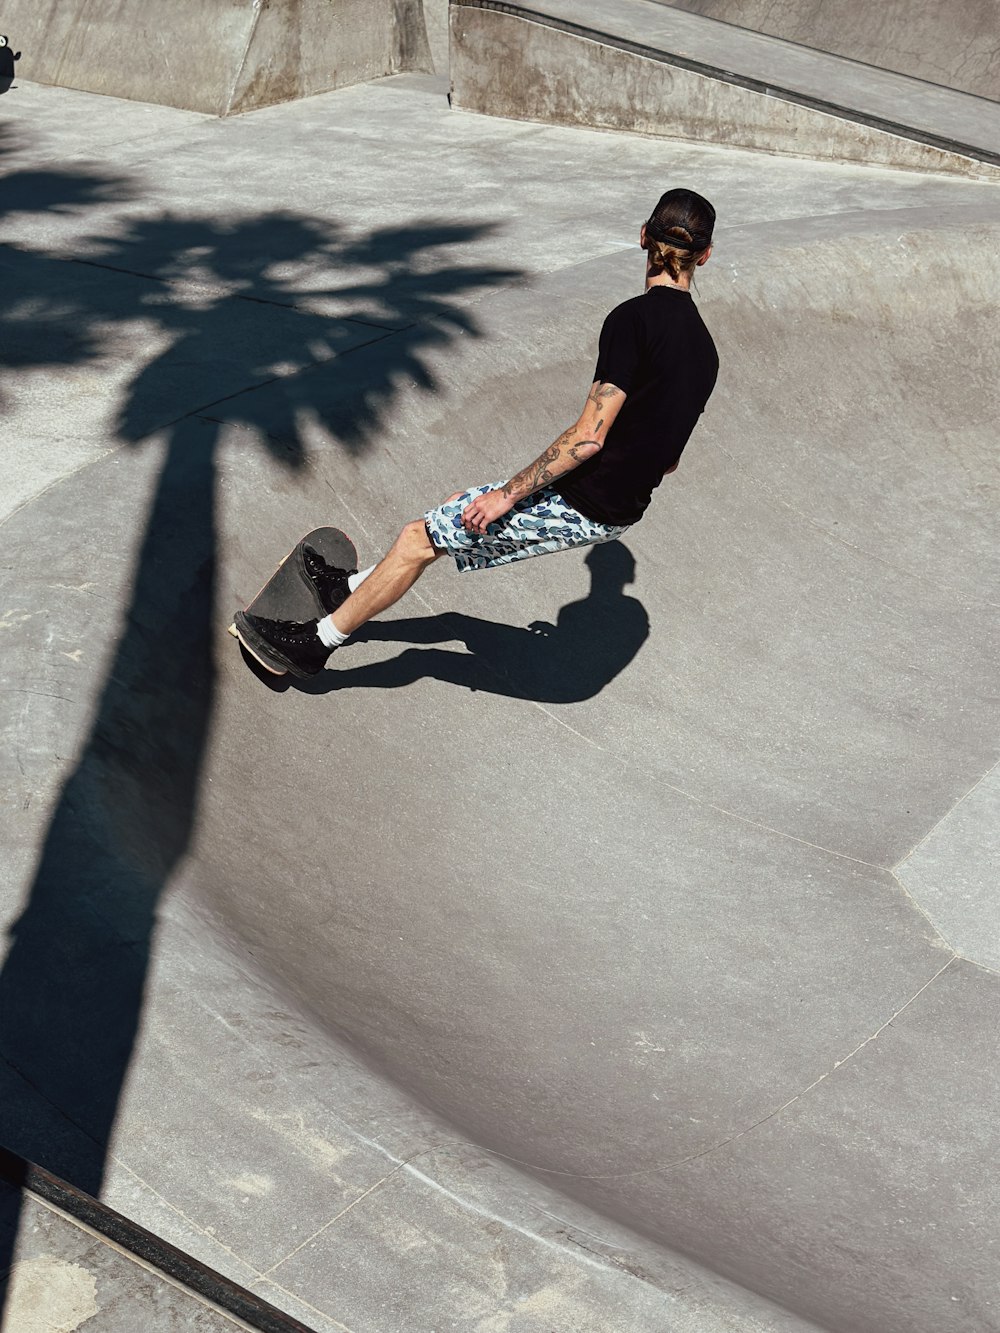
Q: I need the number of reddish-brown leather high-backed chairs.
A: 0